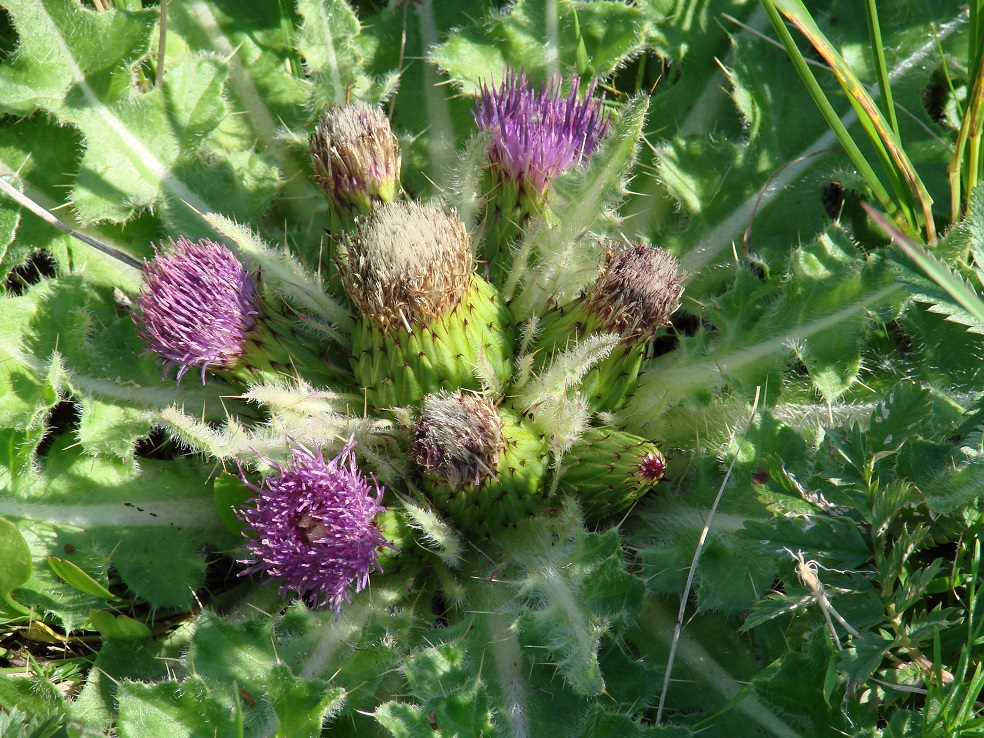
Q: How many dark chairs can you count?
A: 0